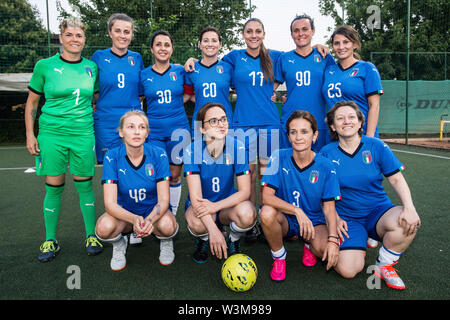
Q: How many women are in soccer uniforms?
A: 11